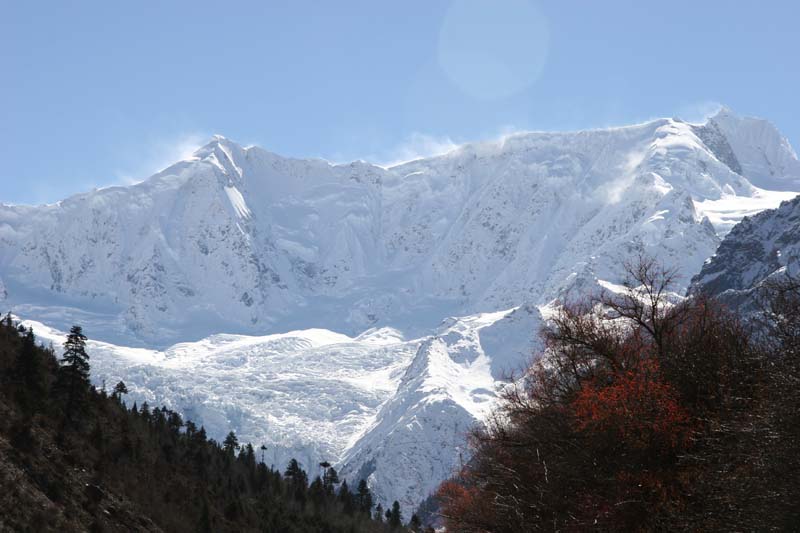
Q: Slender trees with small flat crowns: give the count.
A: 2